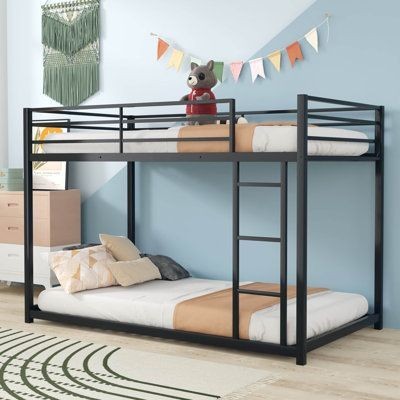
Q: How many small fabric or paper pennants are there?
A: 9